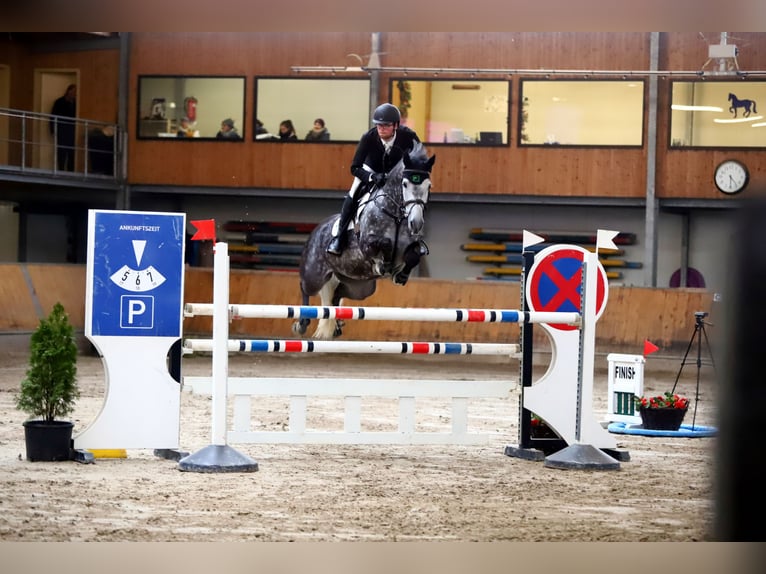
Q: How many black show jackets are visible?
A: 1